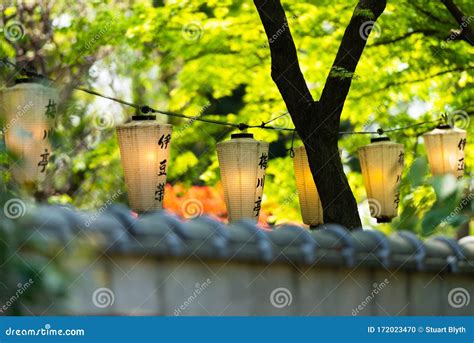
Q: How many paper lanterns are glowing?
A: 6